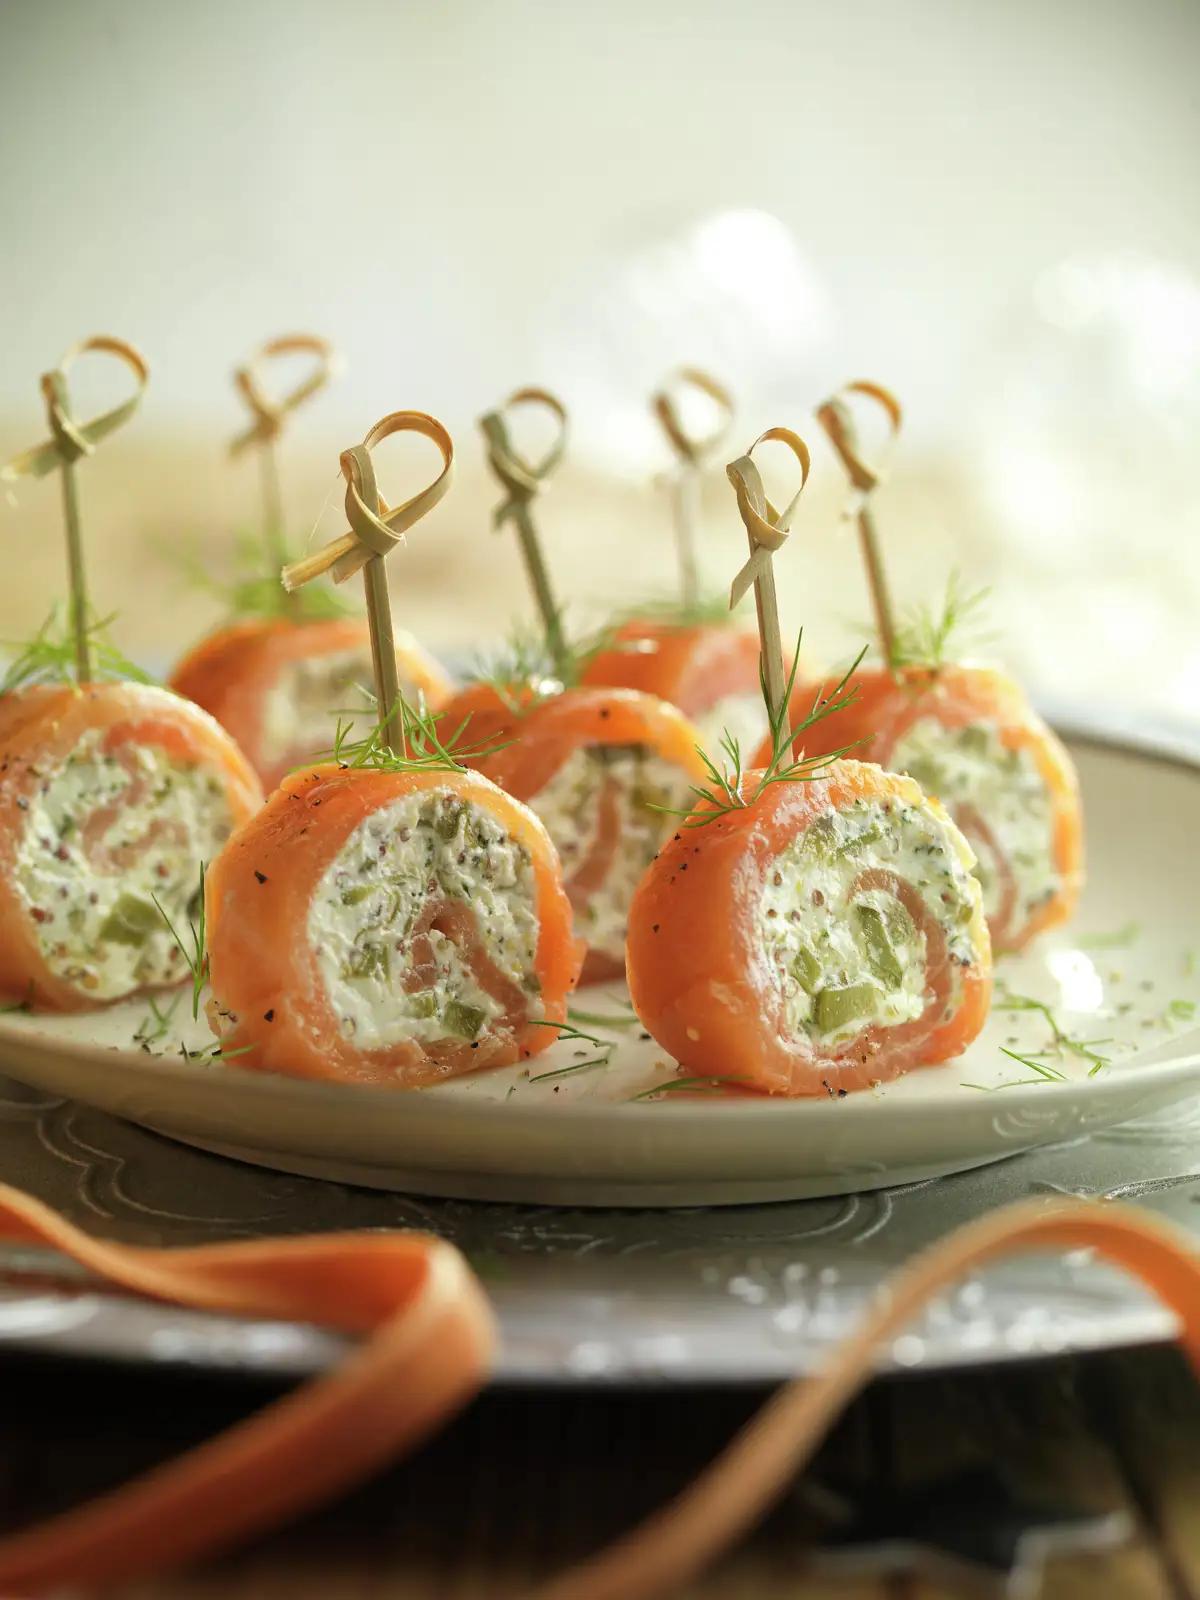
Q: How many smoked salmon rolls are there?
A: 7